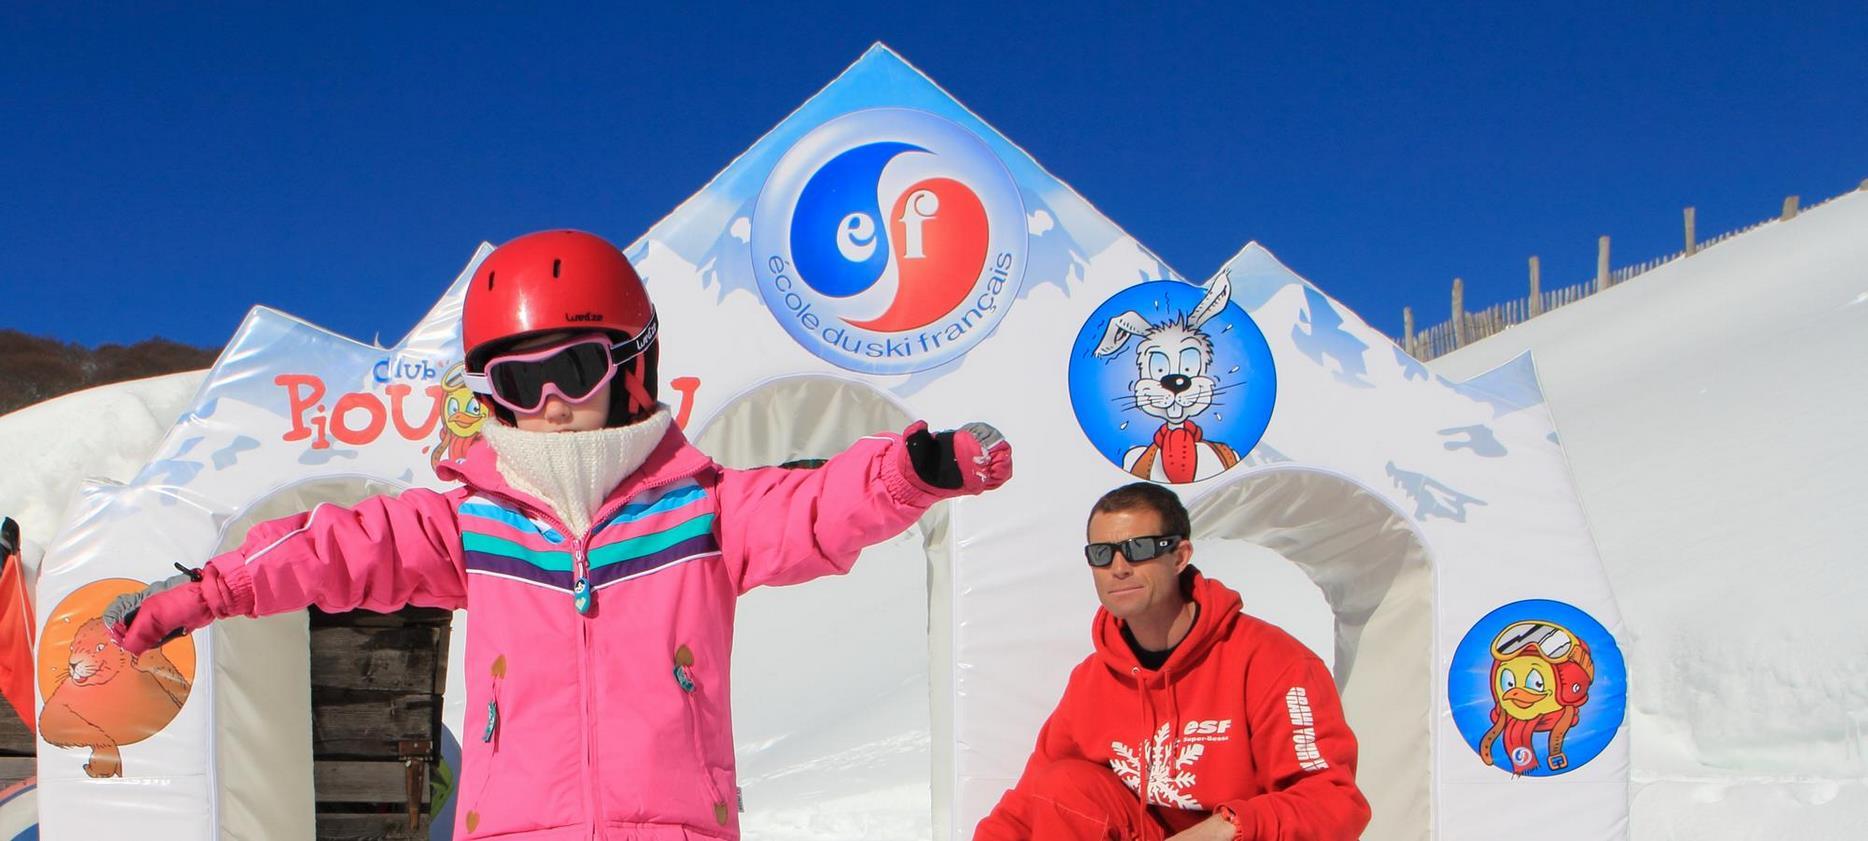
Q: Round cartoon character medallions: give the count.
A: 3